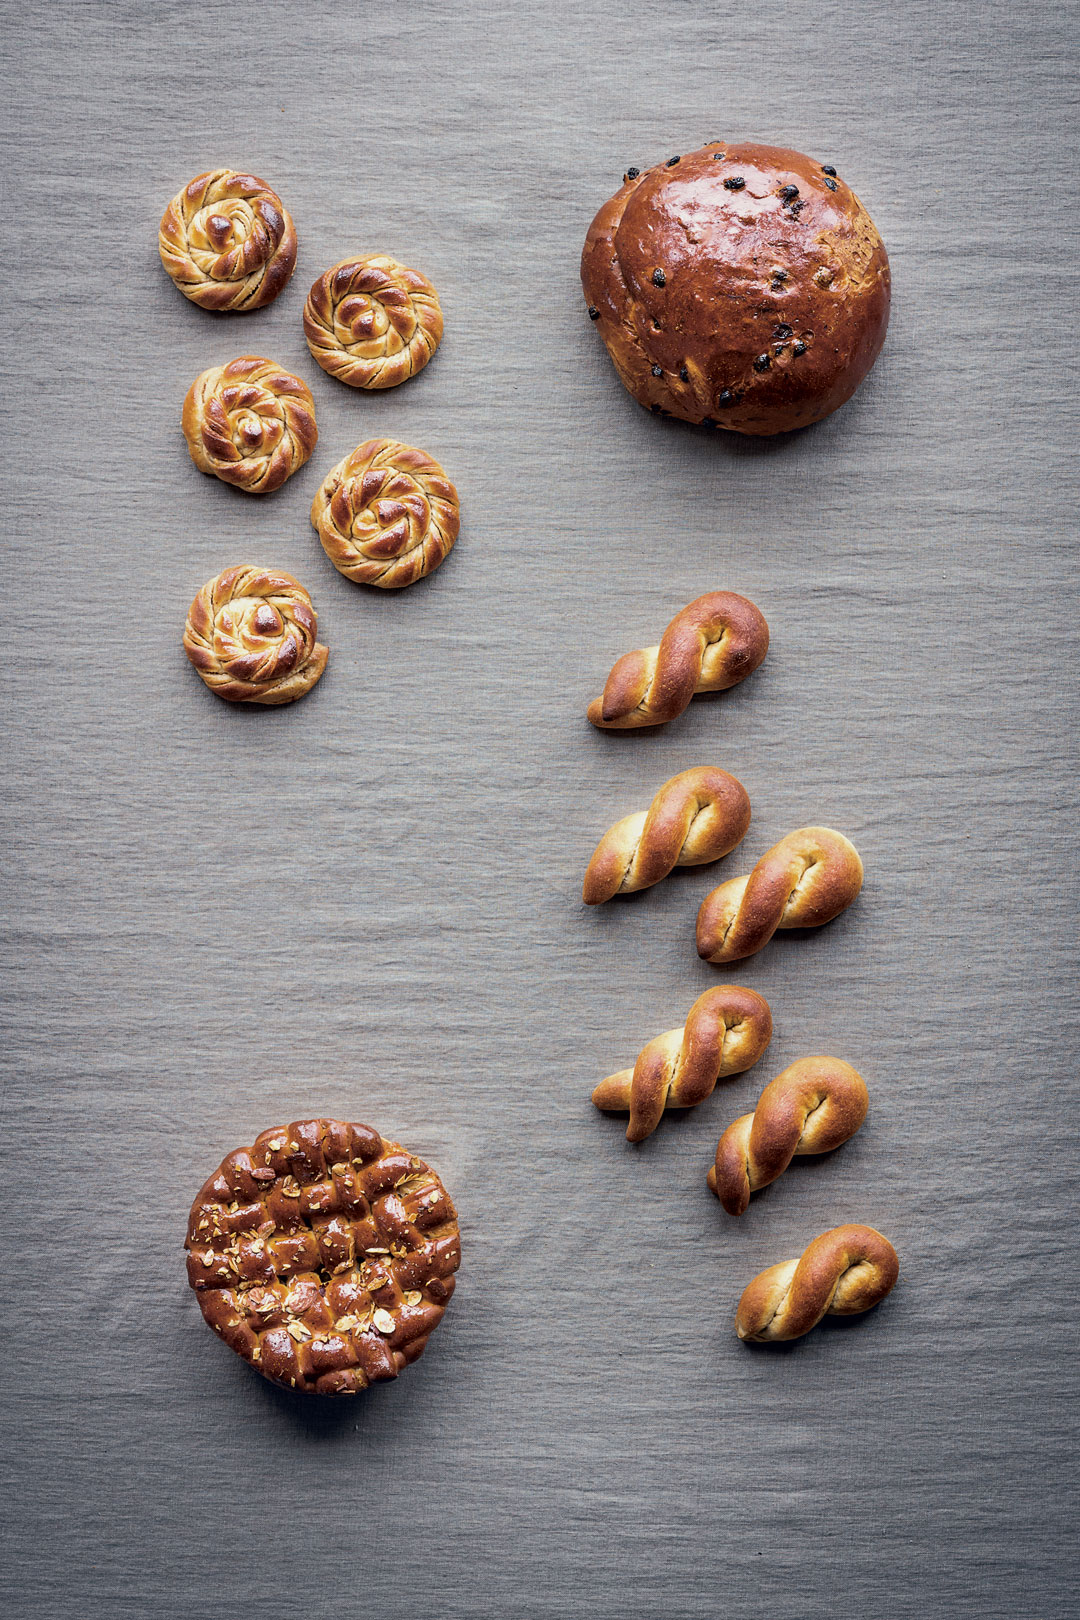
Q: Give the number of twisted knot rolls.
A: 6